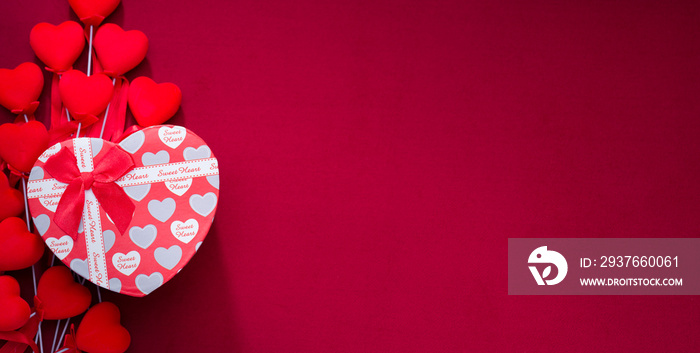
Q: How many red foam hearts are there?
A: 12